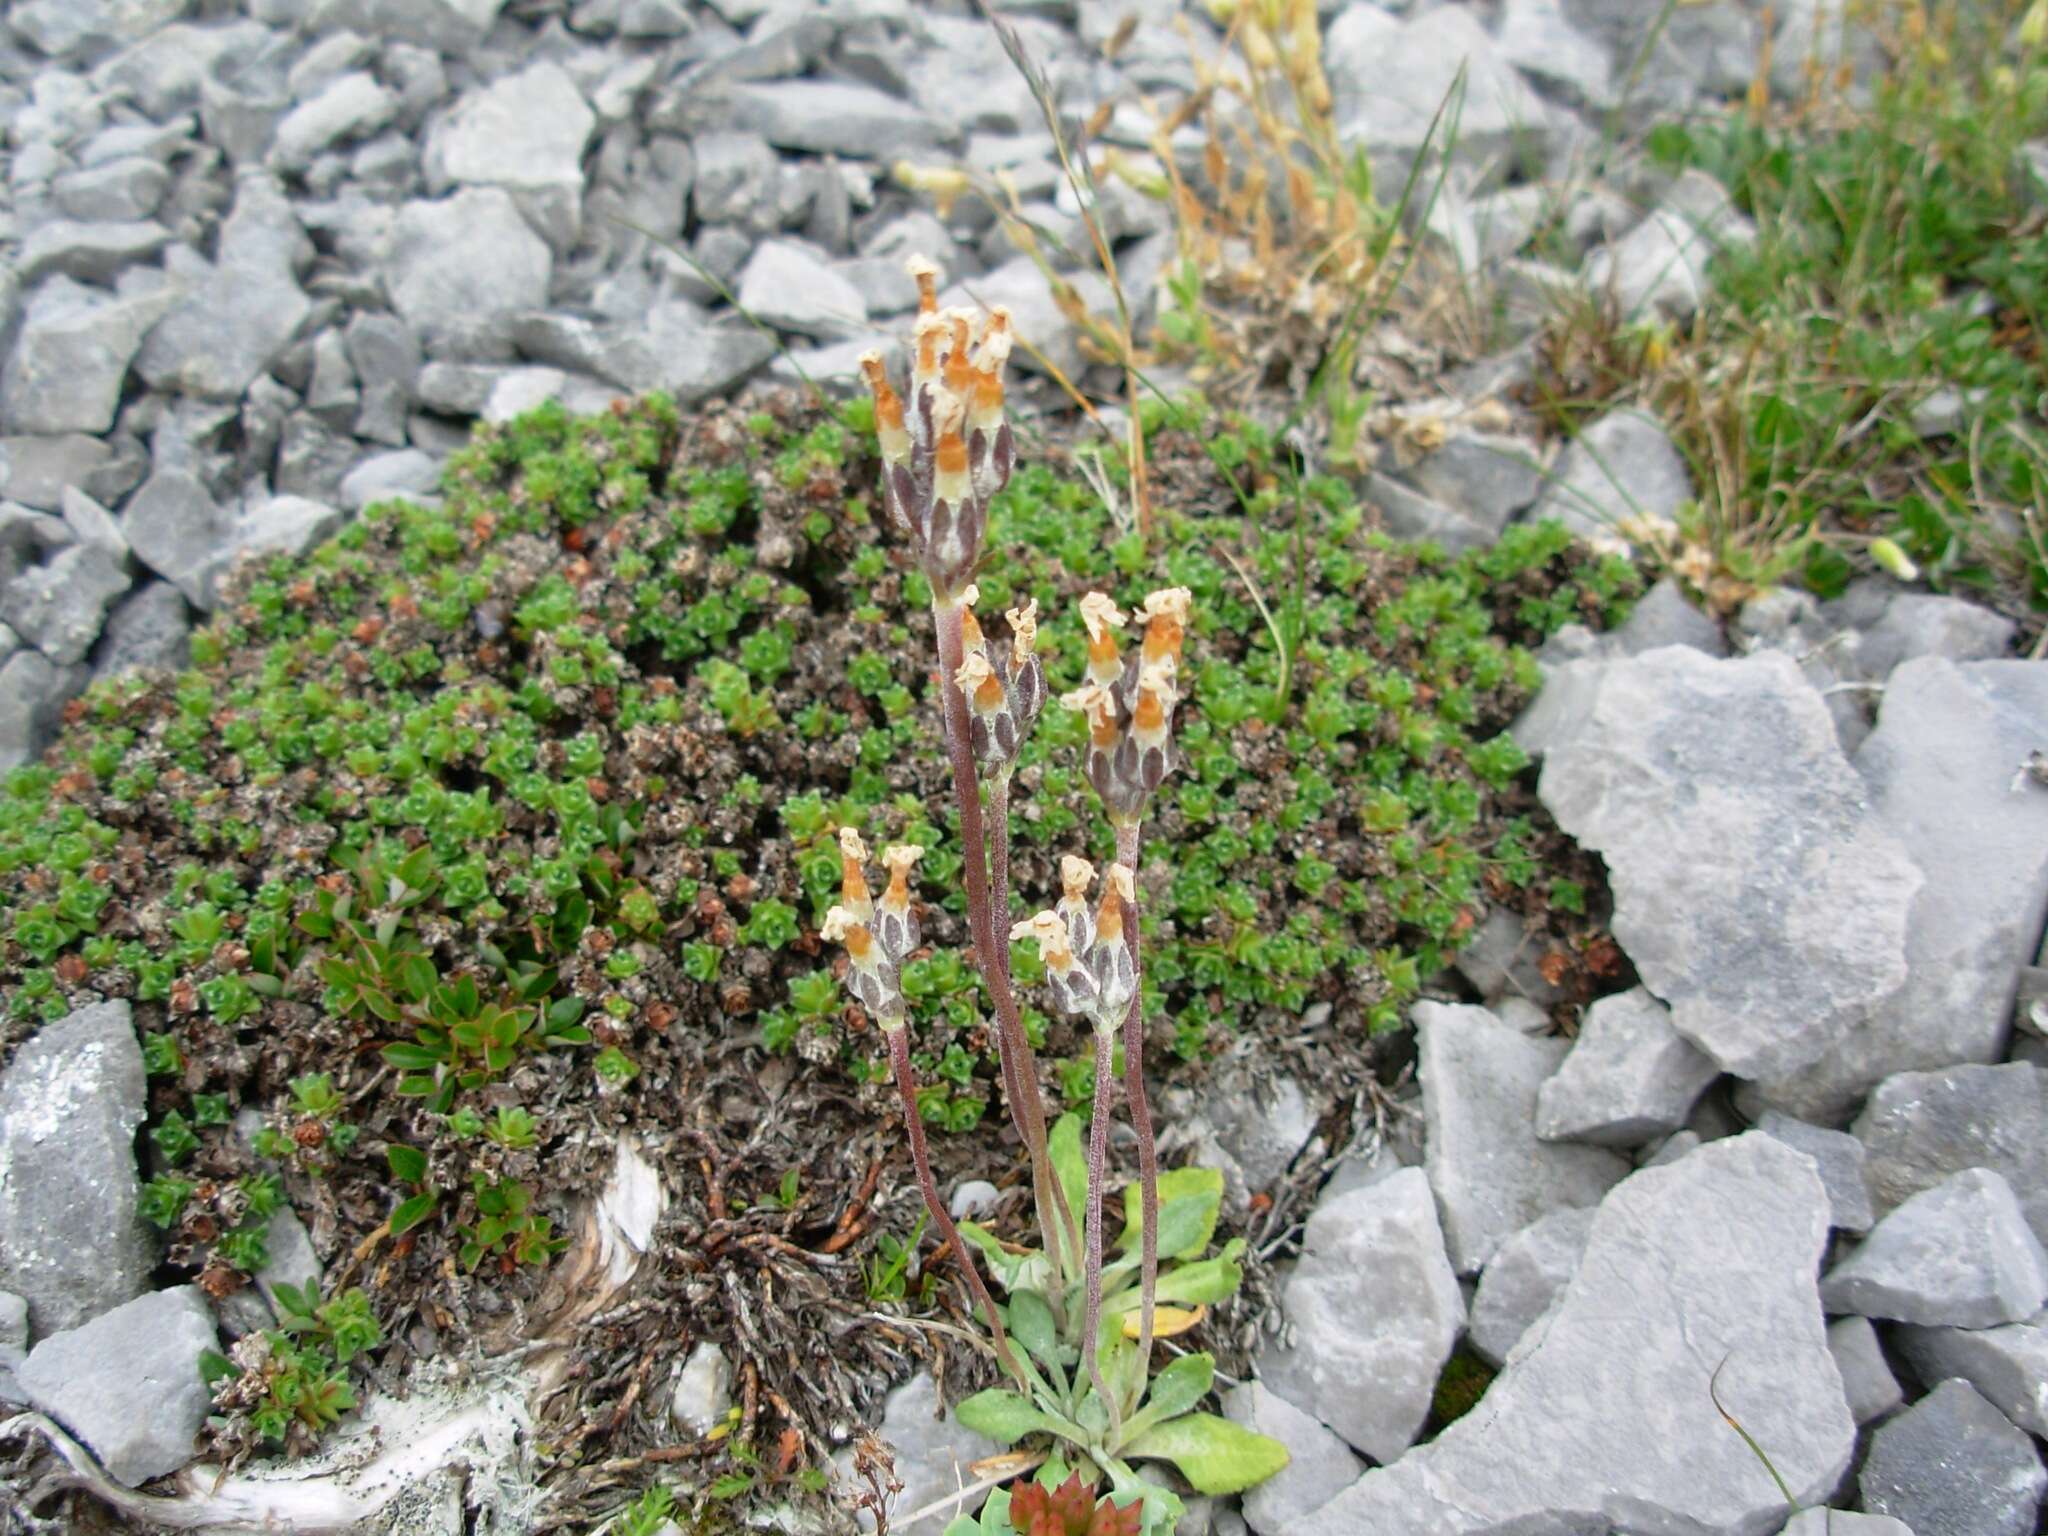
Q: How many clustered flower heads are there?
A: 5